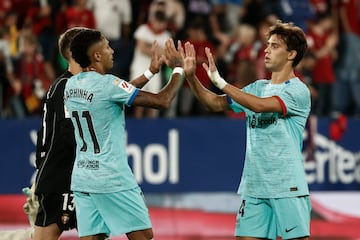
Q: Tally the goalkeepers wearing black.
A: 1